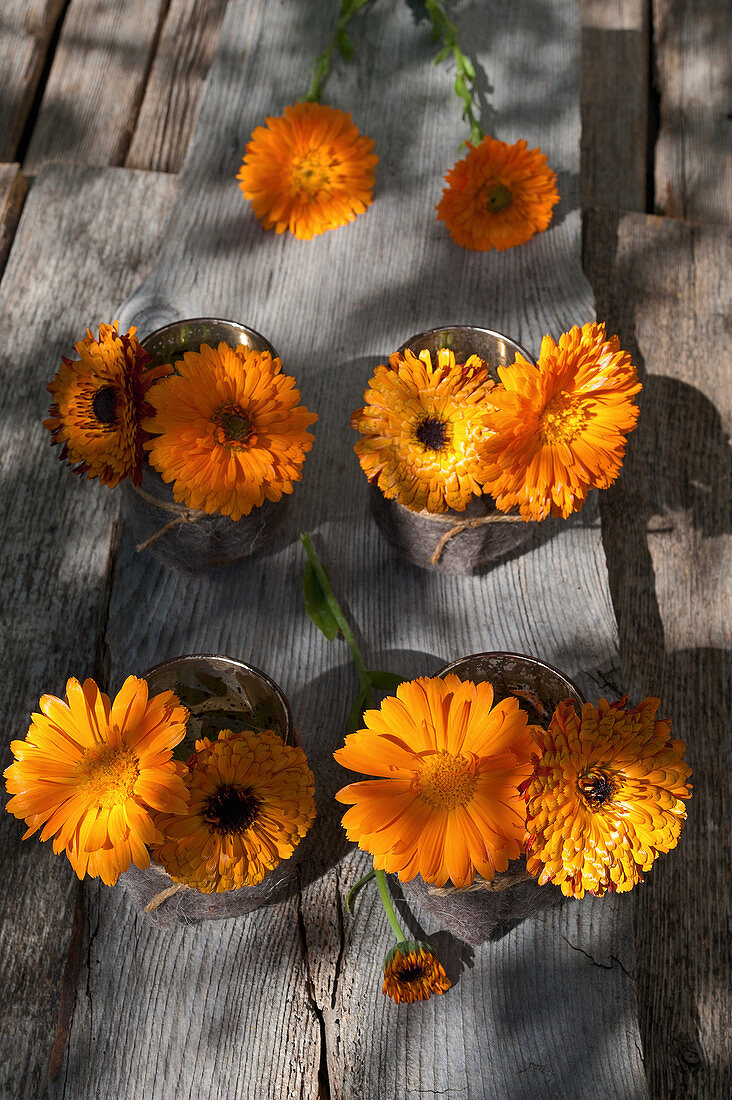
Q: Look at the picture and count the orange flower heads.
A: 11